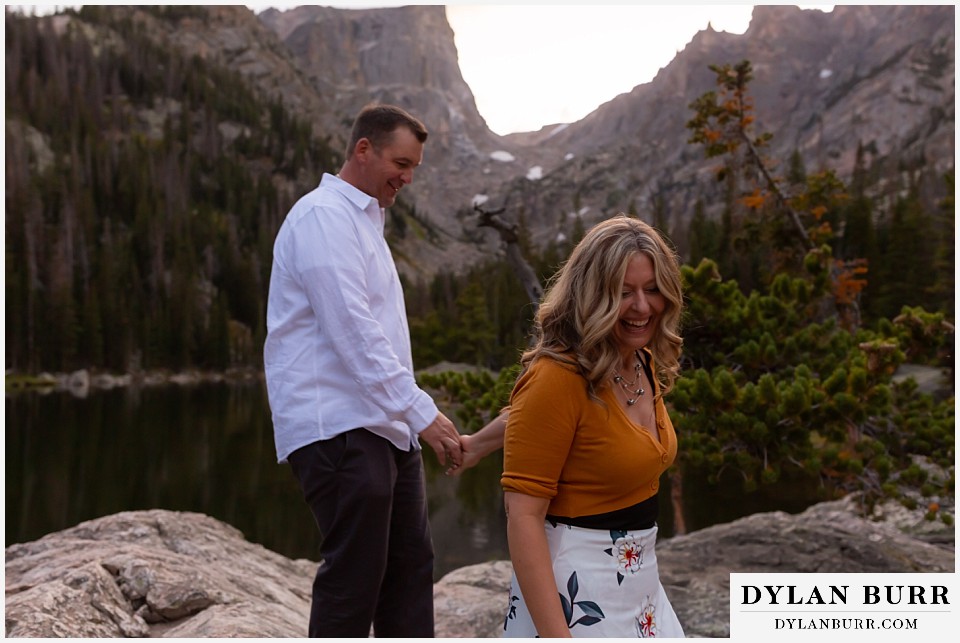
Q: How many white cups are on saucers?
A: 0